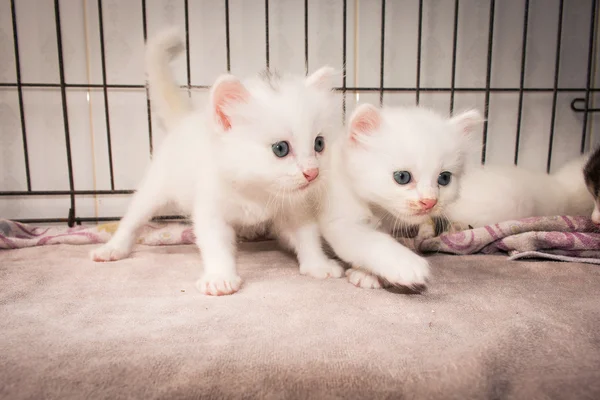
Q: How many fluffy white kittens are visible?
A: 2